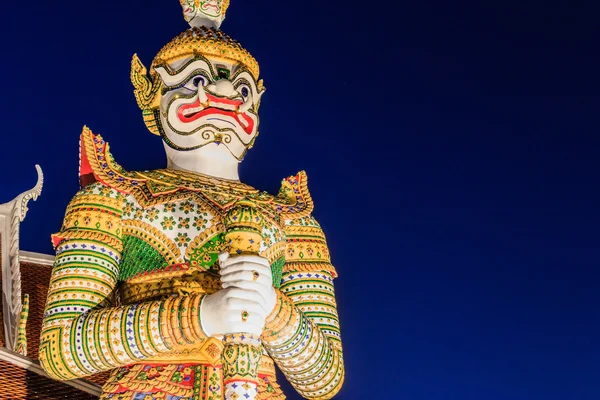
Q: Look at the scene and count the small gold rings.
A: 2